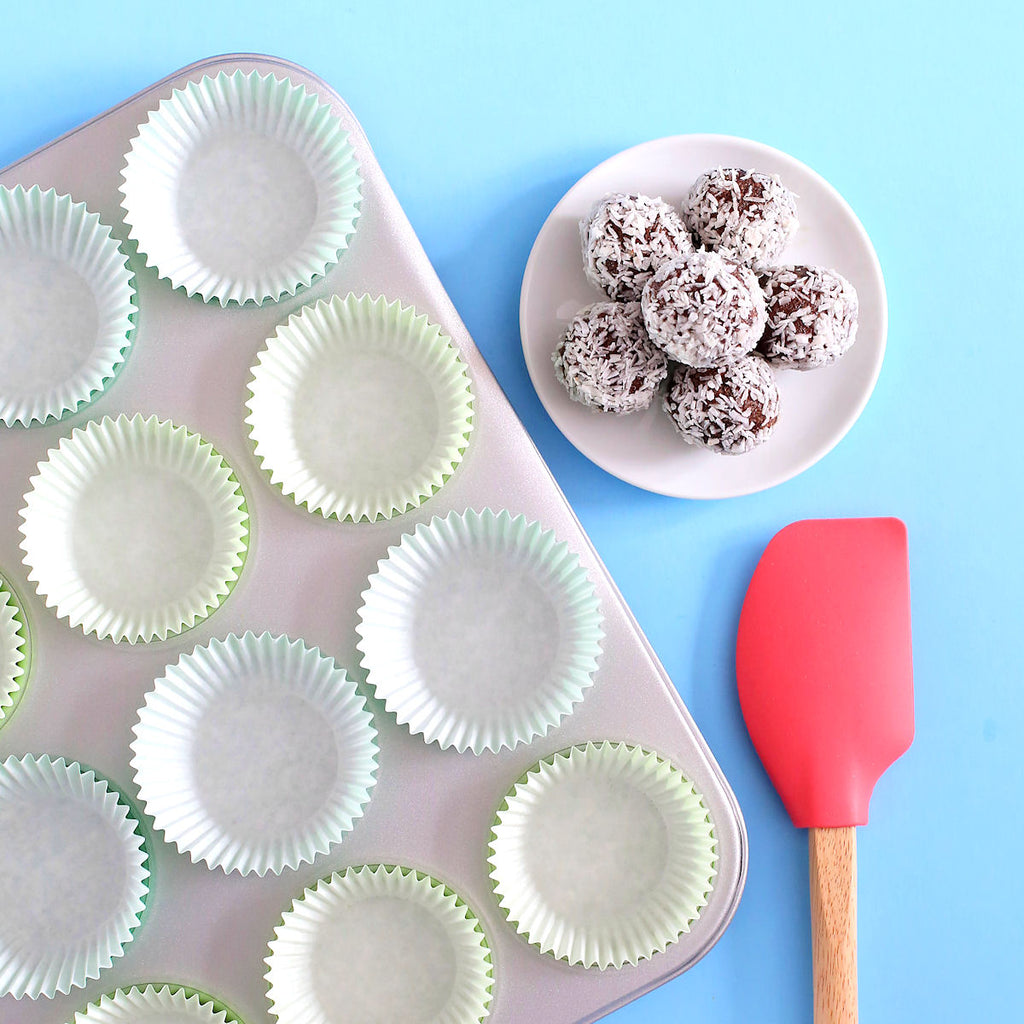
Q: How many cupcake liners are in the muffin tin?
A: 11